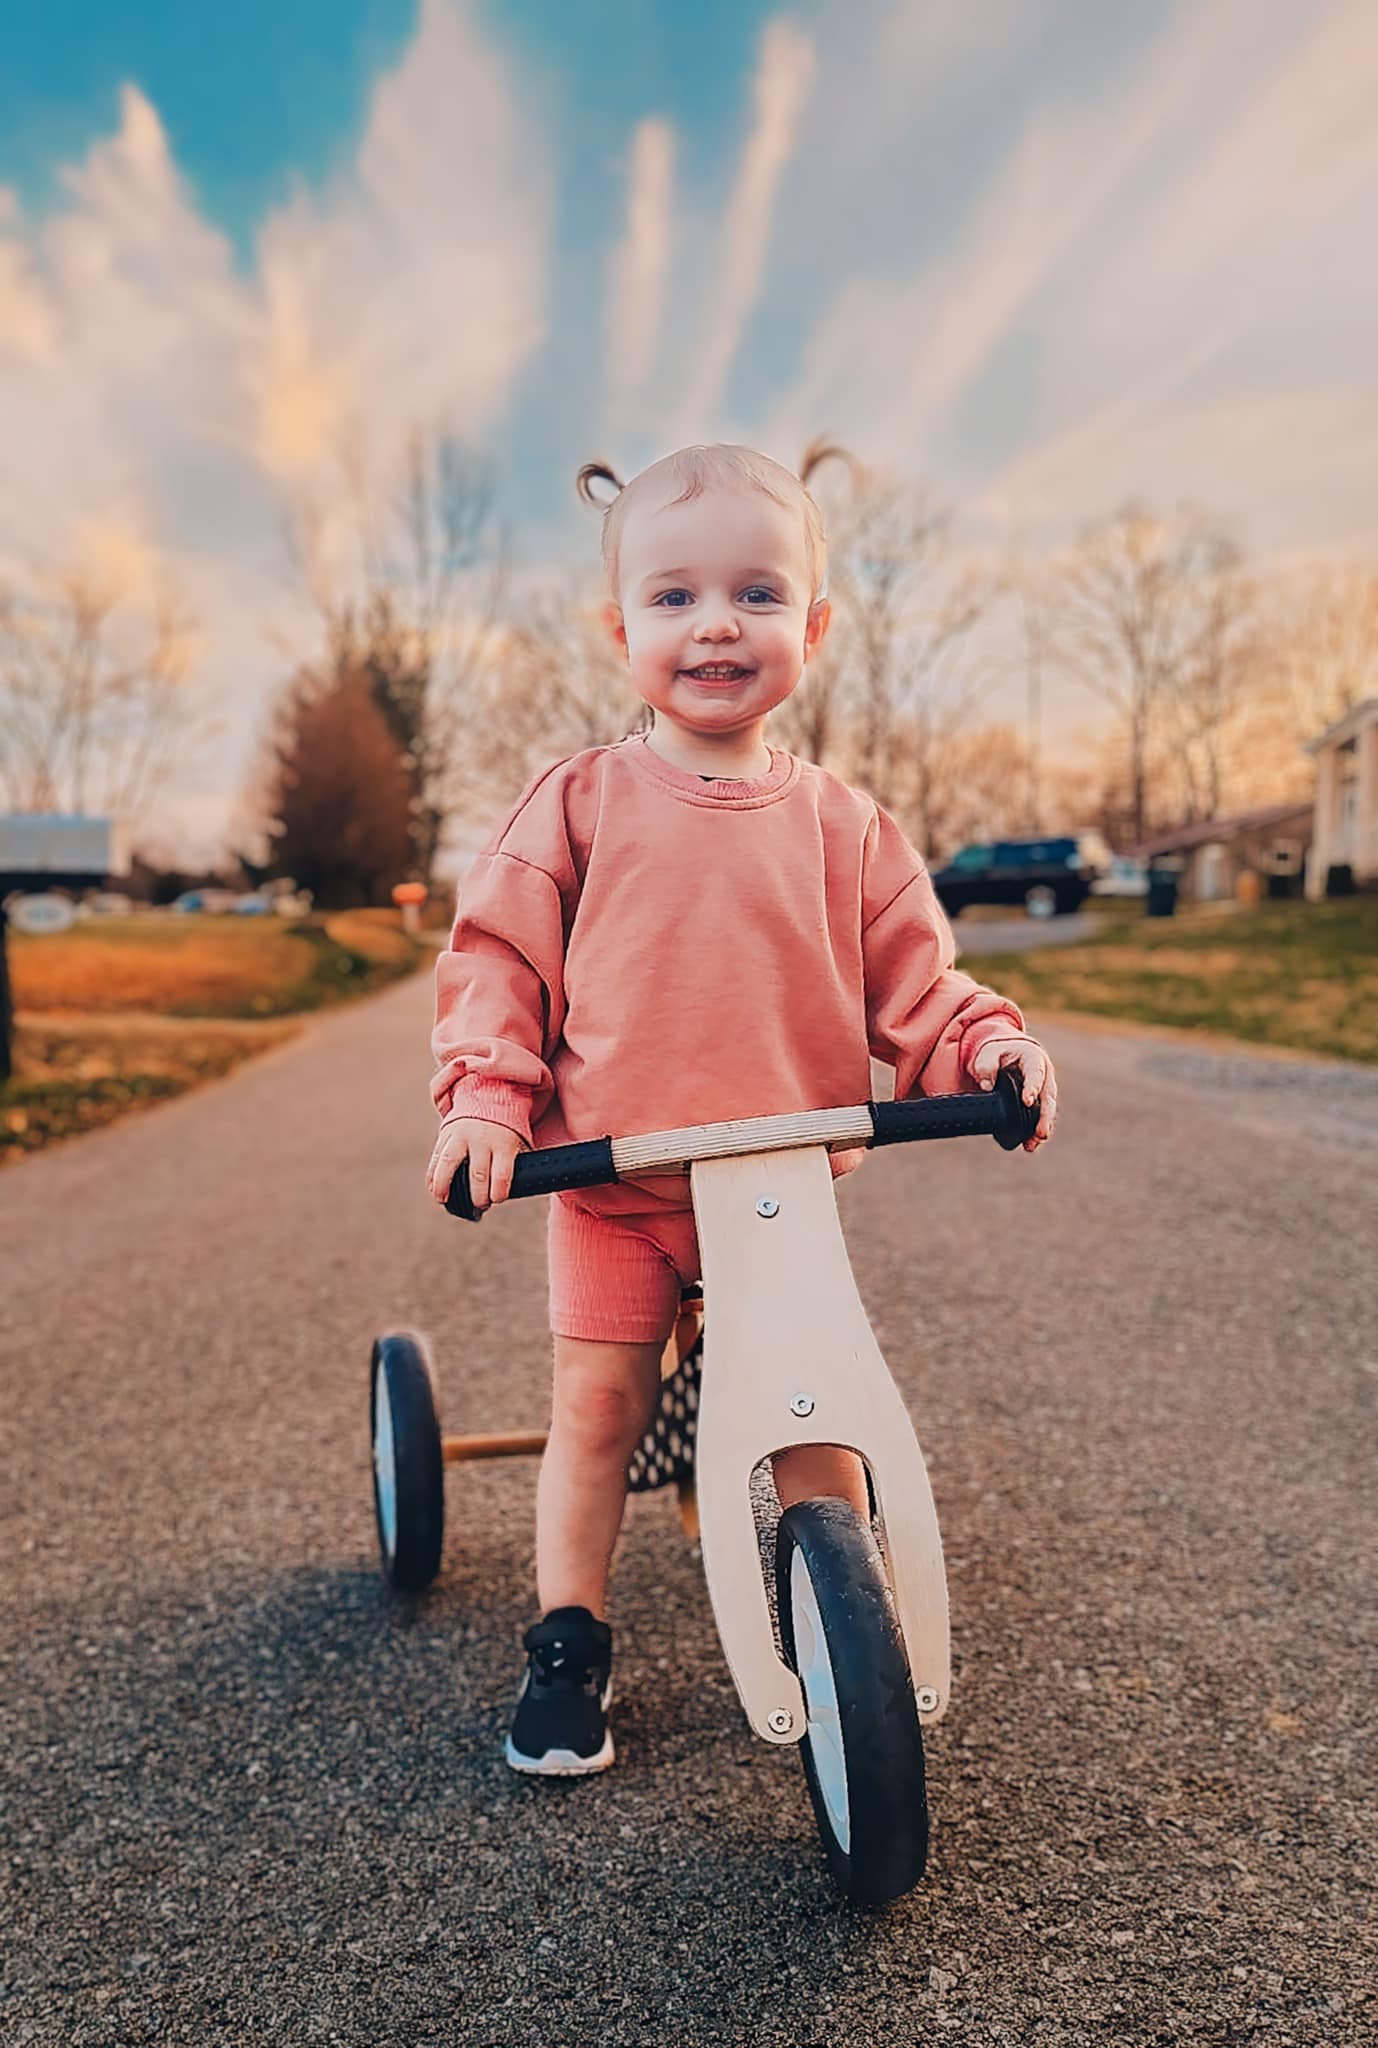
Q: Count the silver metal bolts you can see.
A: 4